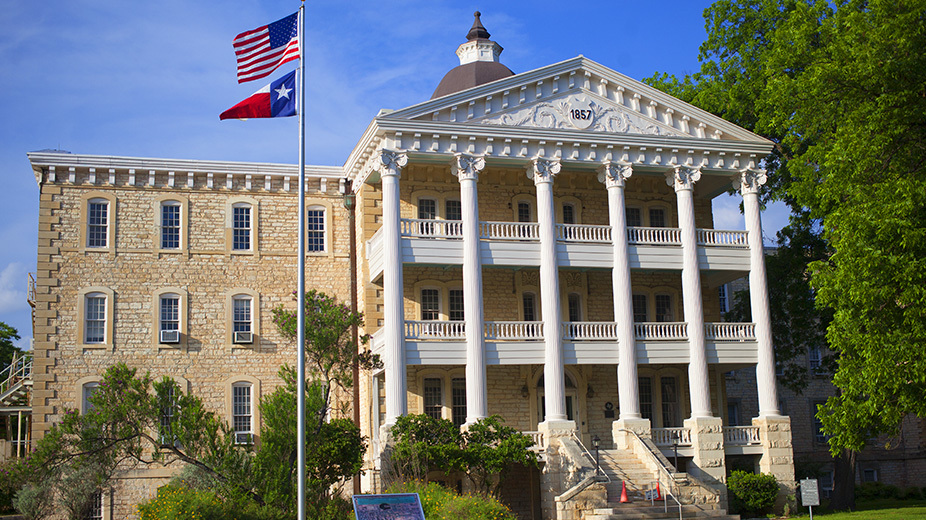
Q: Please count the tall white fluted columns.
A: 6